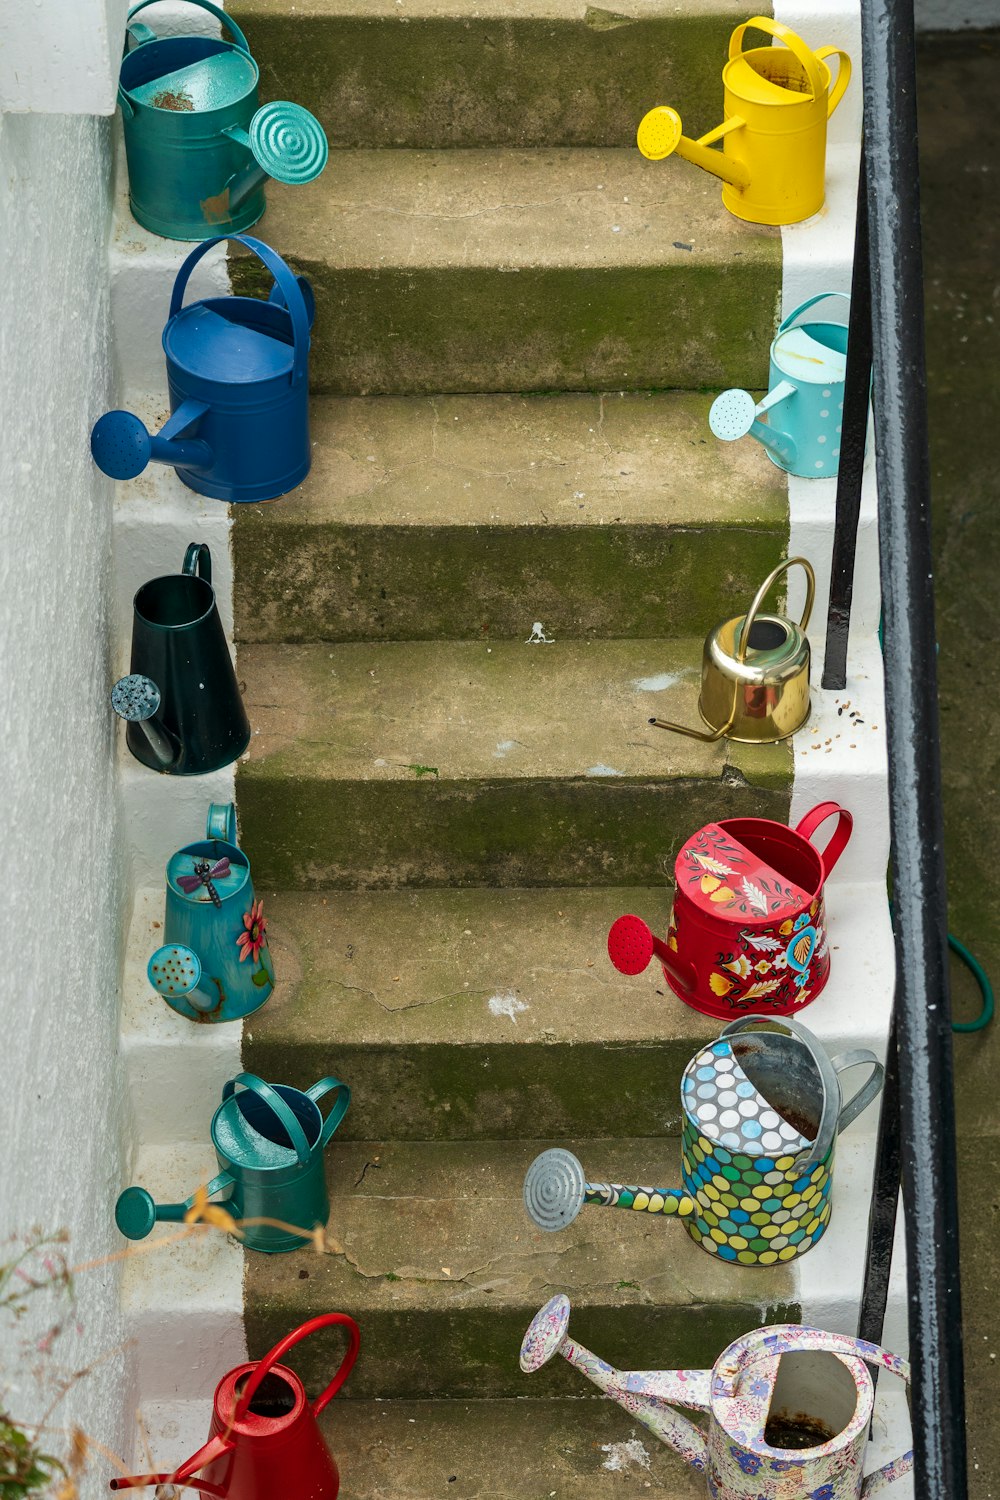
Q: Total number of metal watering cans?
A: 12